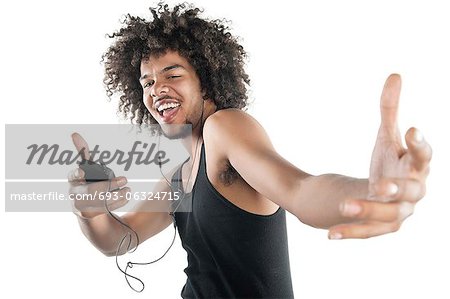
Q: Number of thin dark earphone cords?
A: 1